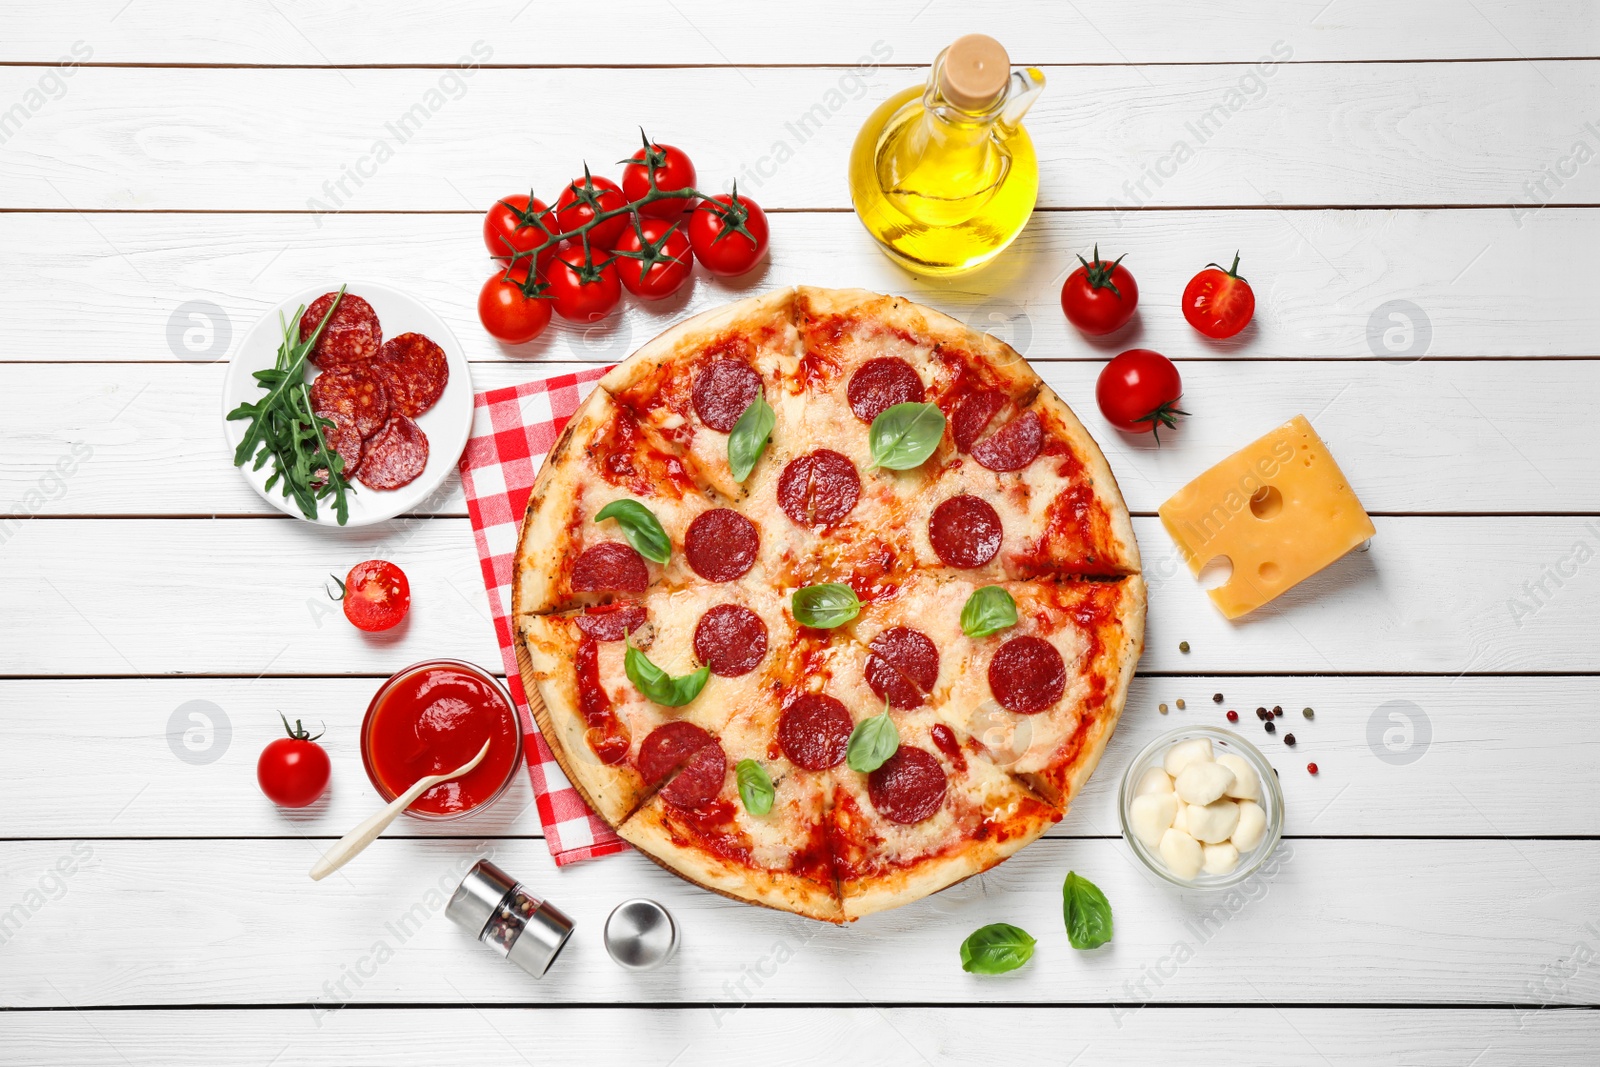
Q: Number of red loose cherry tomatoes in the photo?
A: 5